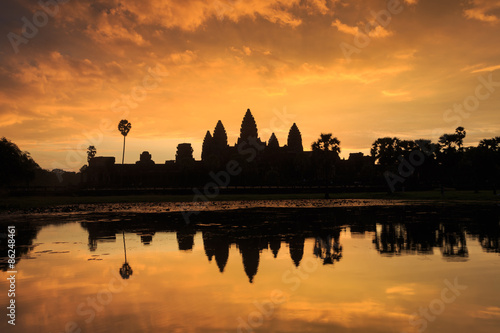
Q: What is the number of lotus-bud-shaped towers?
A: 5